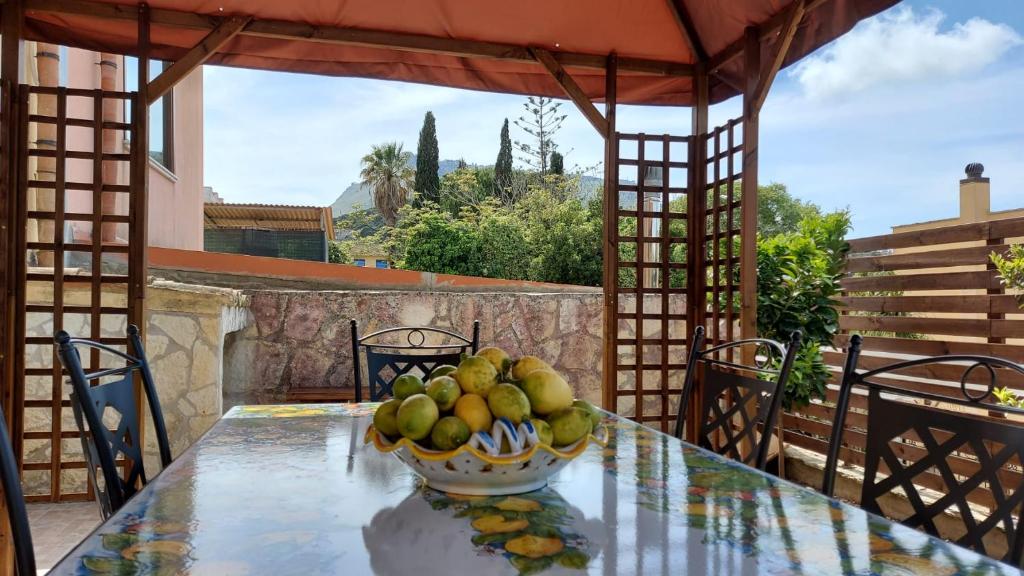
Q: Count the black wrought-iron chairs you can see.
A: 5